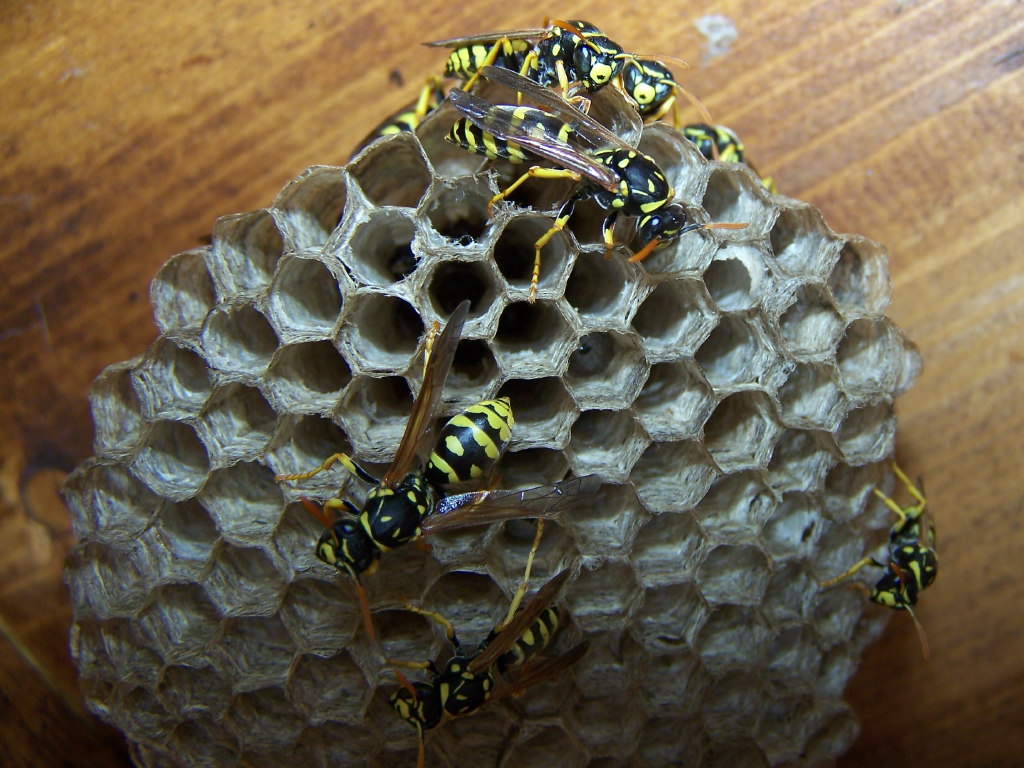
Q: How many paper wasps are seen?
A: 8